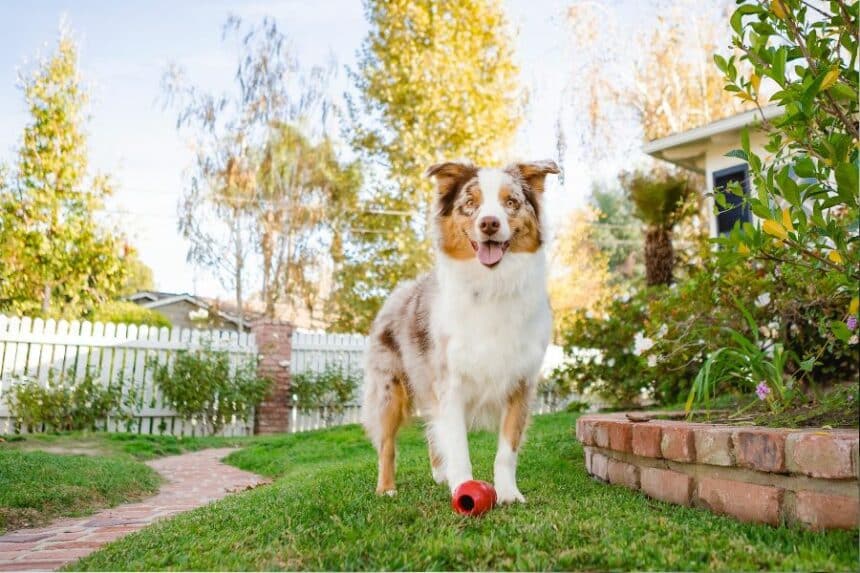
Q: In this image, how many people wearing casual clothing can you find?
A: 0